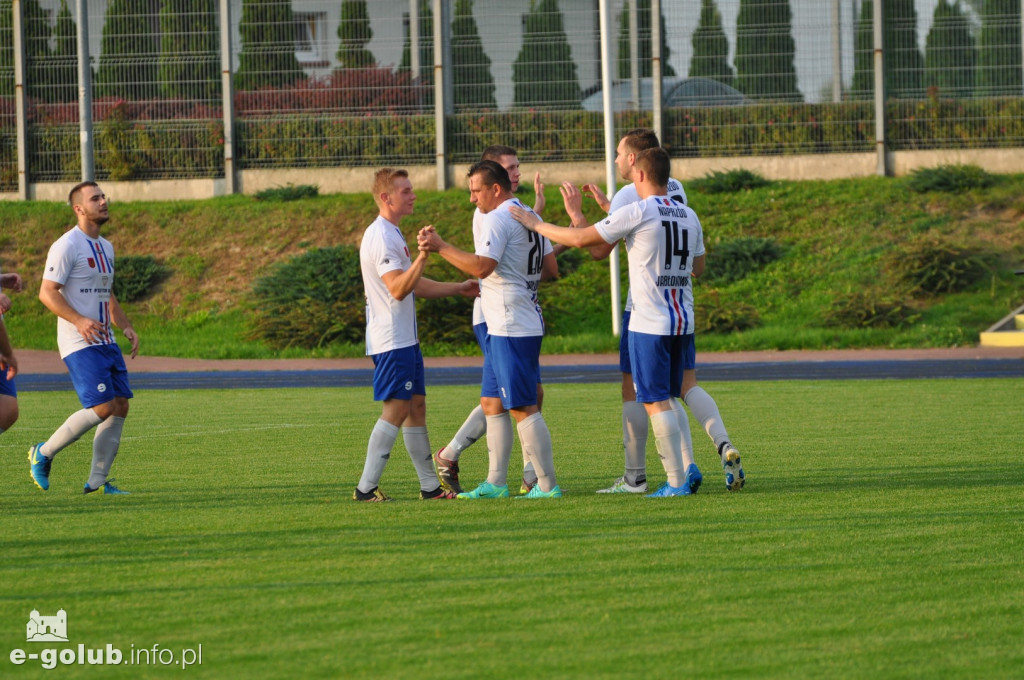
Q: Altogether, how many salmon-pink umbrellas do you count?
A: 0